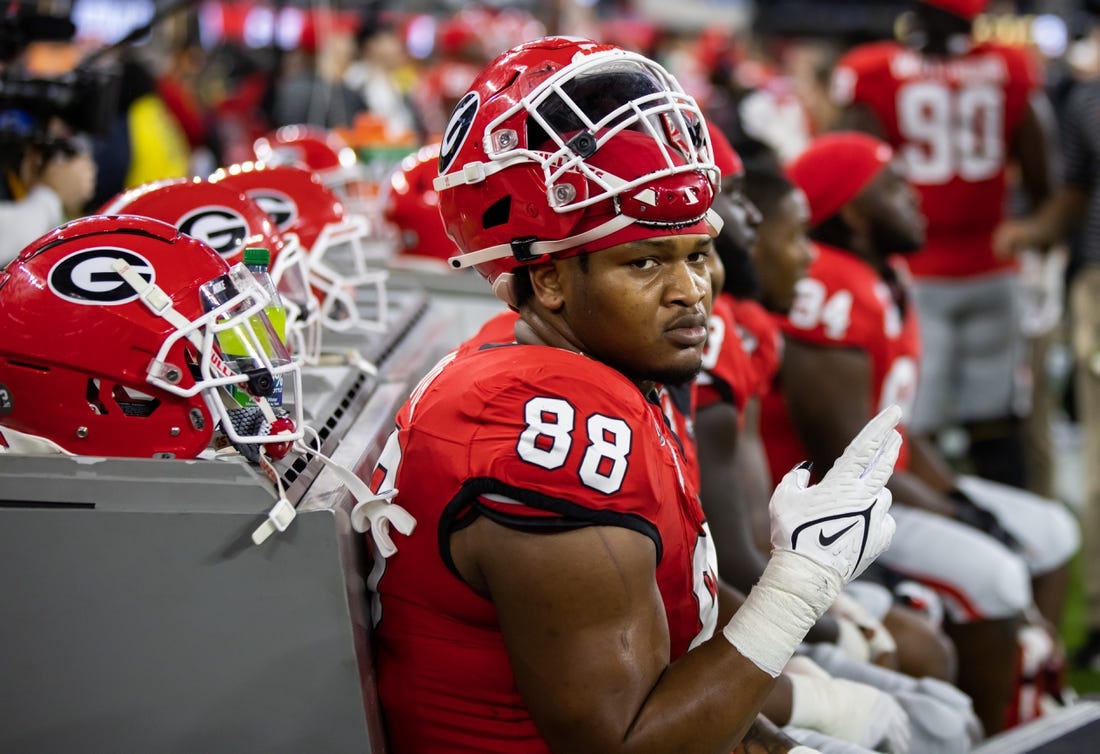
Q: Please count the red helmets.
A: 6